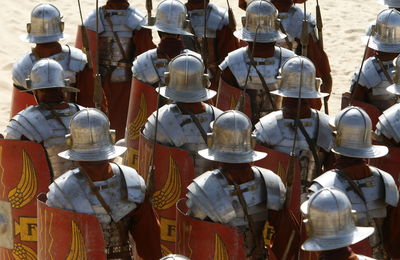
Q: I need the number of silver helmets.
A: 14